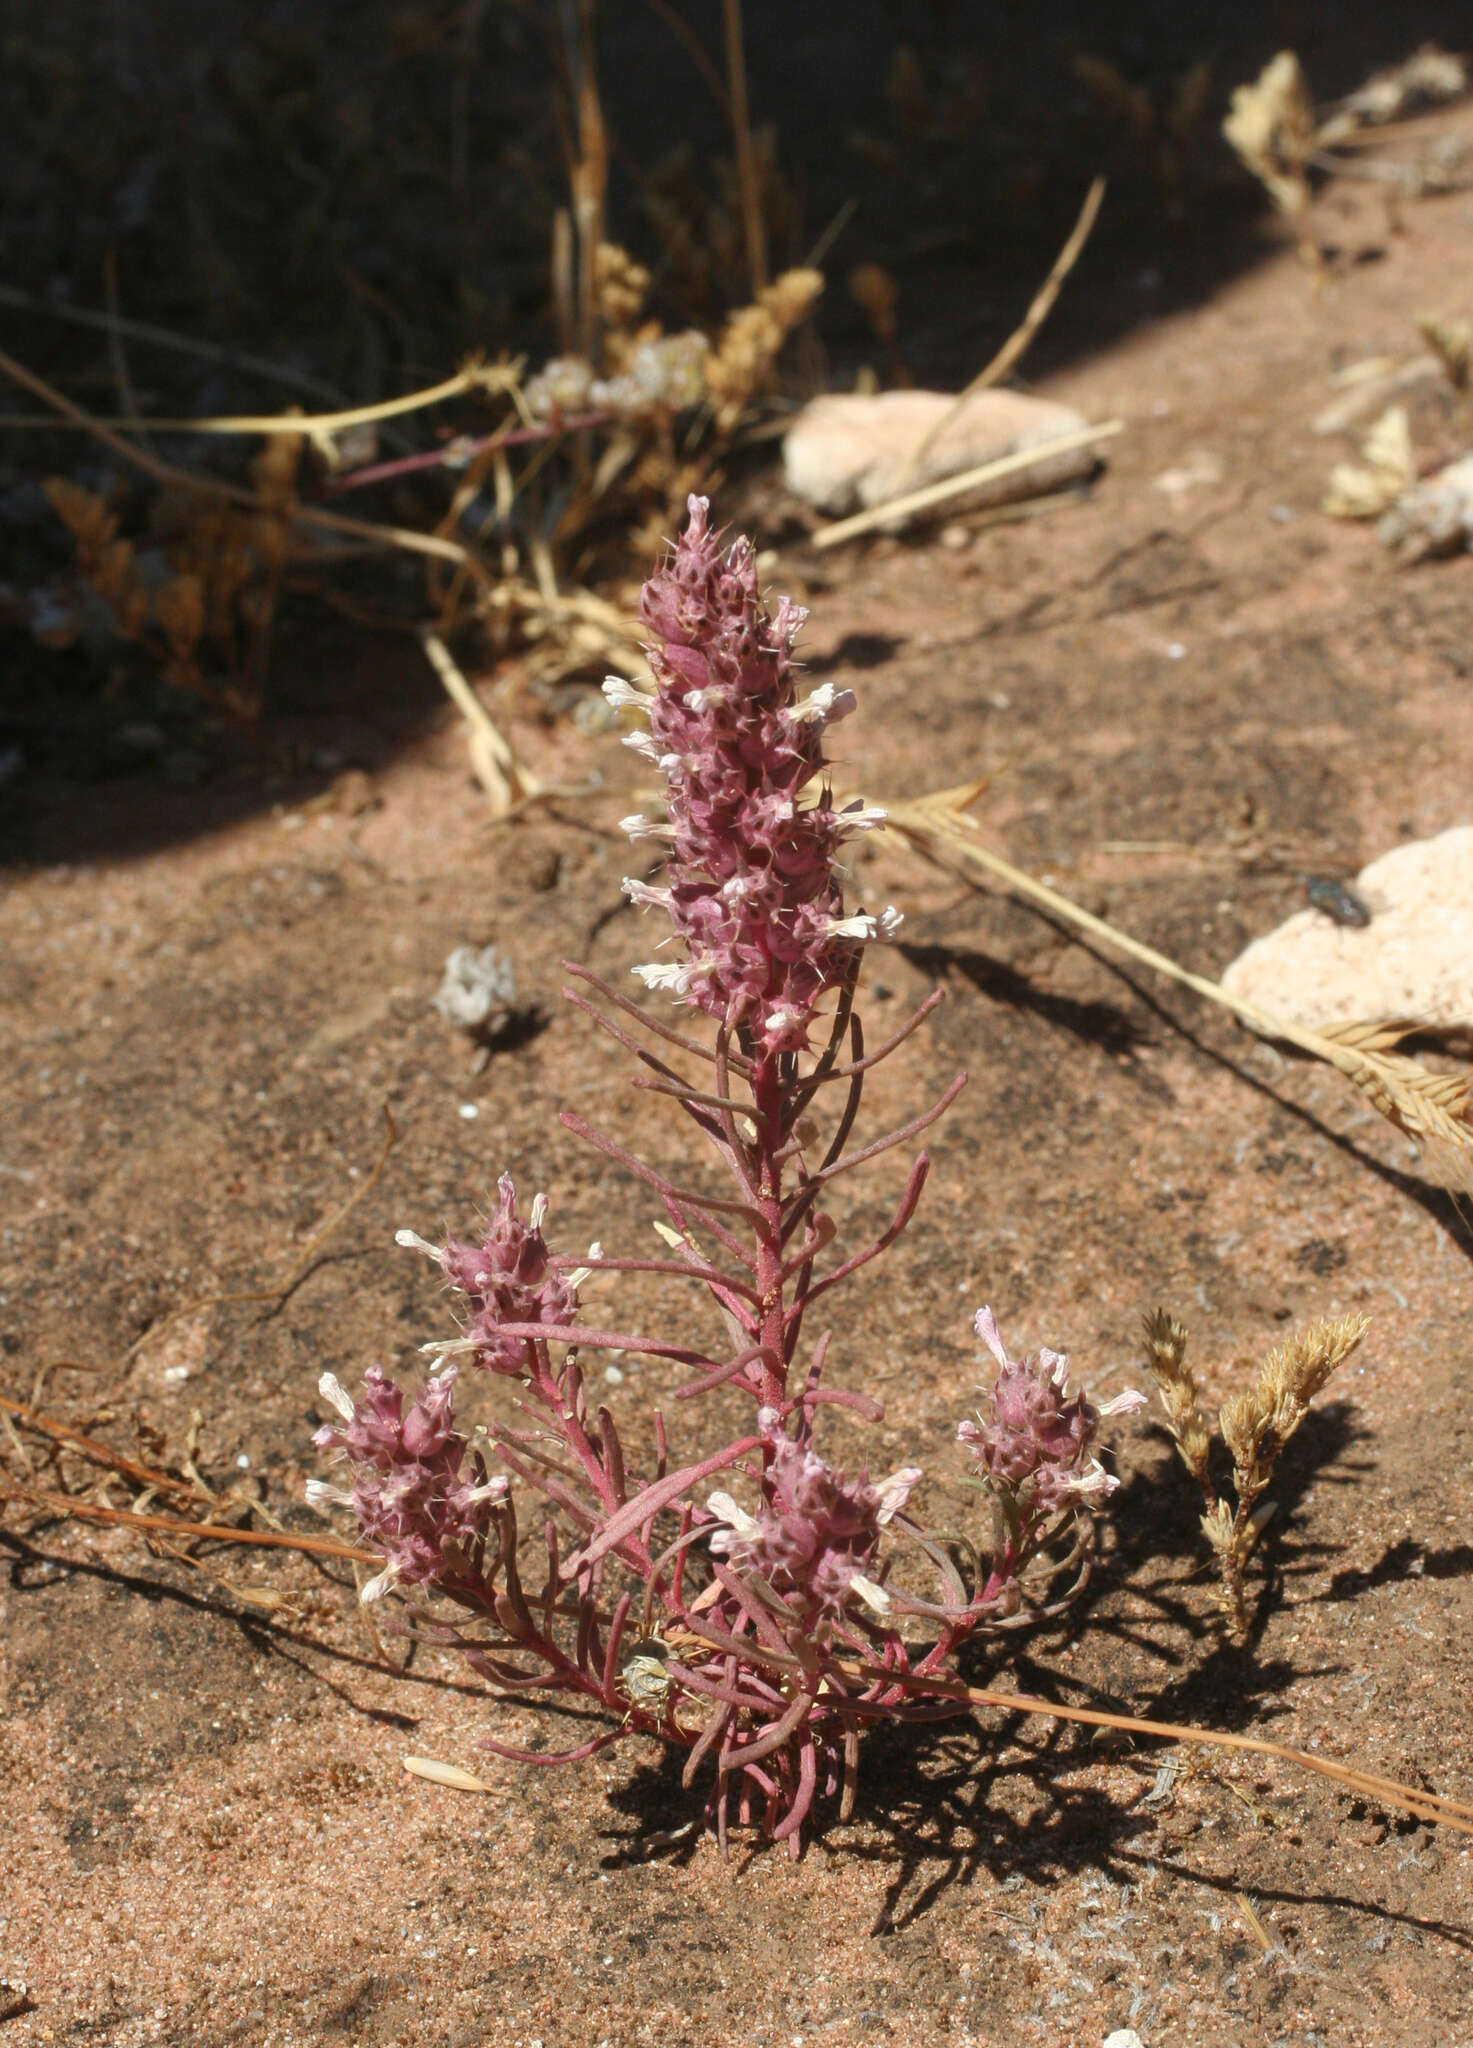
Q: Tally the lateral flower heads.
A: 4